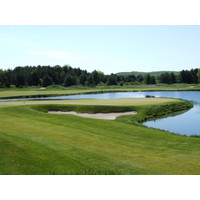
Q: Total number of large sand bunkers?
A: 1